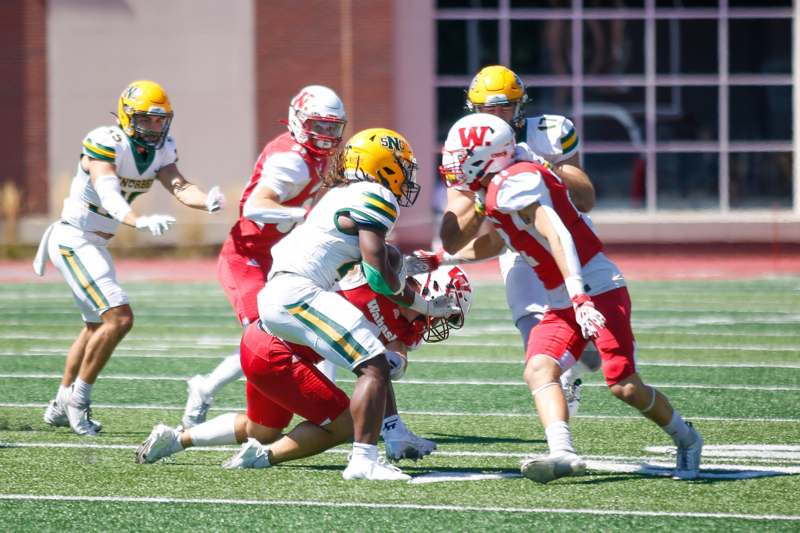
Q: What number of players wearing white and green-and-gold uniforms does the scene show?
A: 3